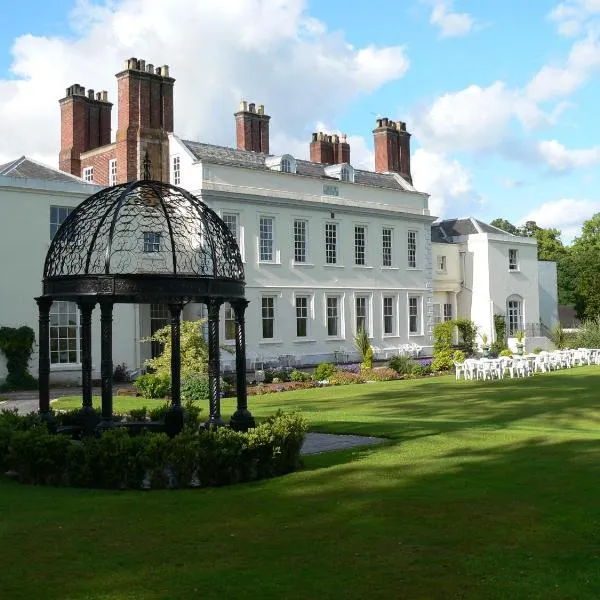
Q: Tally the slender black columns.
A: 6